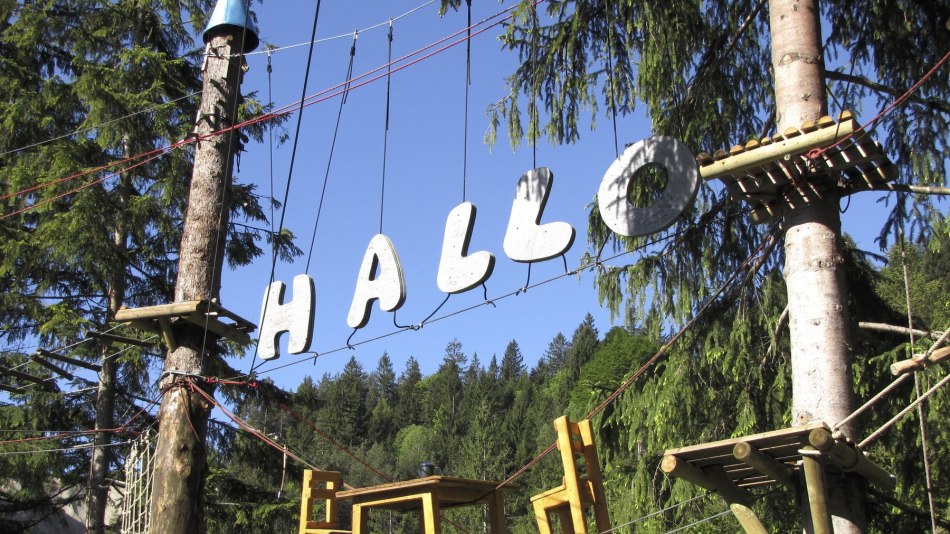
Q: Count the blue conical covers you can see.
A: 1